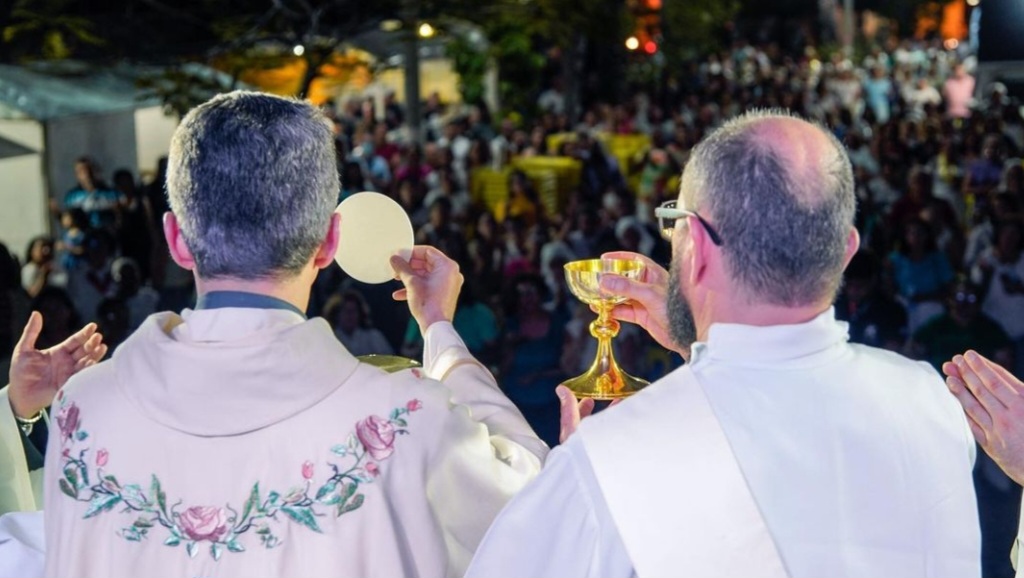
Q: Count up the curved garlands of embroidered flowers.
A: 1